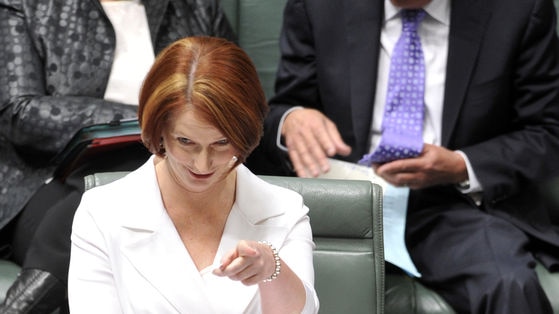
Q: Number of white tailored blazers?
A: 1